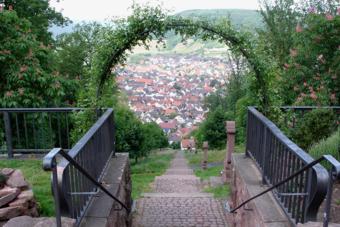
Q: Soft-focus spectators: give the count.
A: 0